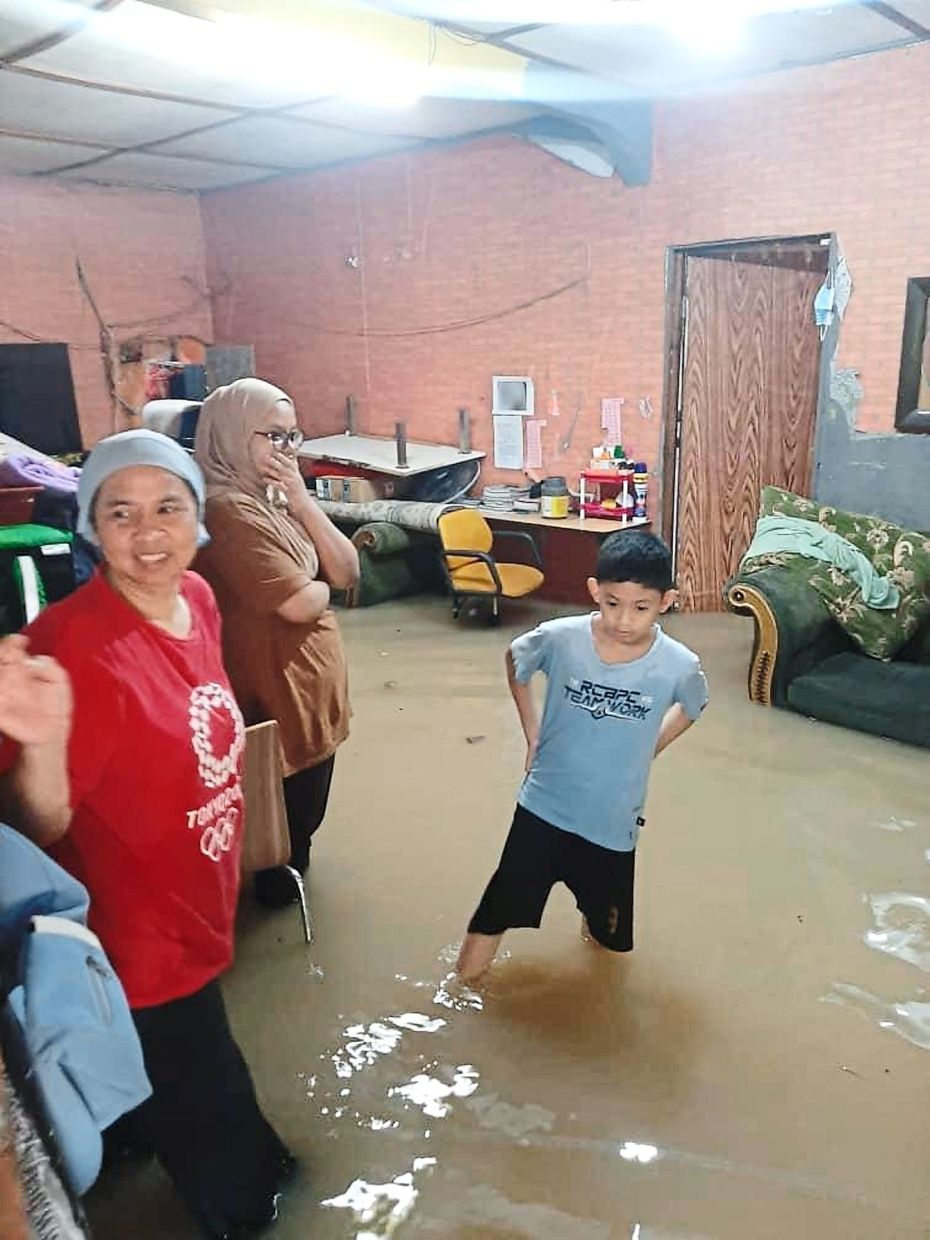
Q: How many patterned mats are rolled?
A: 1